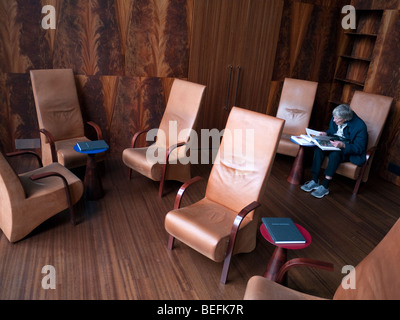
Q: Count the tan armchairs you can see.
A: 7